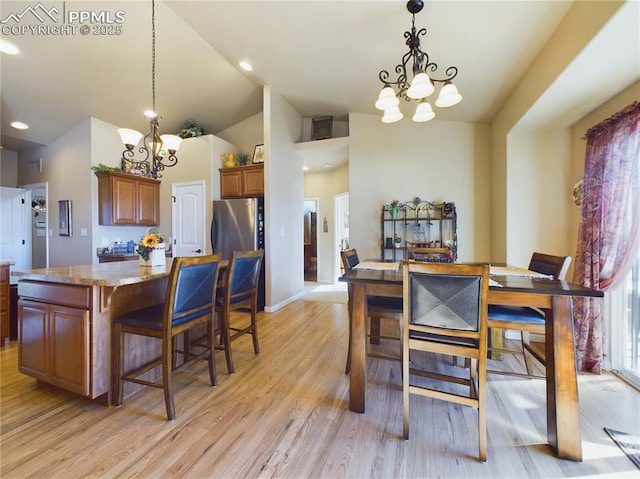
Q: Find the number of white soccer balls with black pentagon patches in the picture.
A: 0